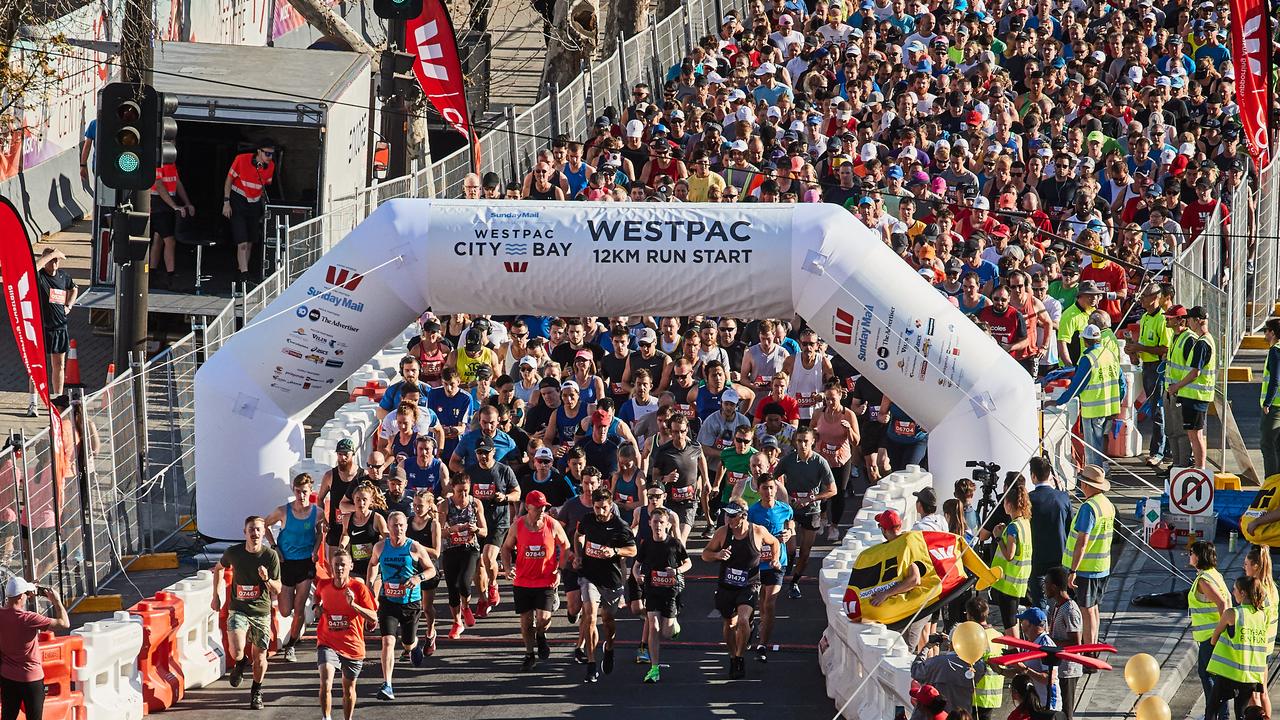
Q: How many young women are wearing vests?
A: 4